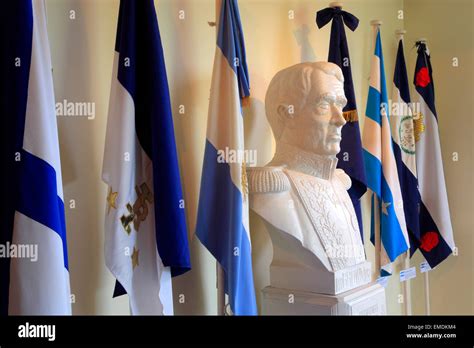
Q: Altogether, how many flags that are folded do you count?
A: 7